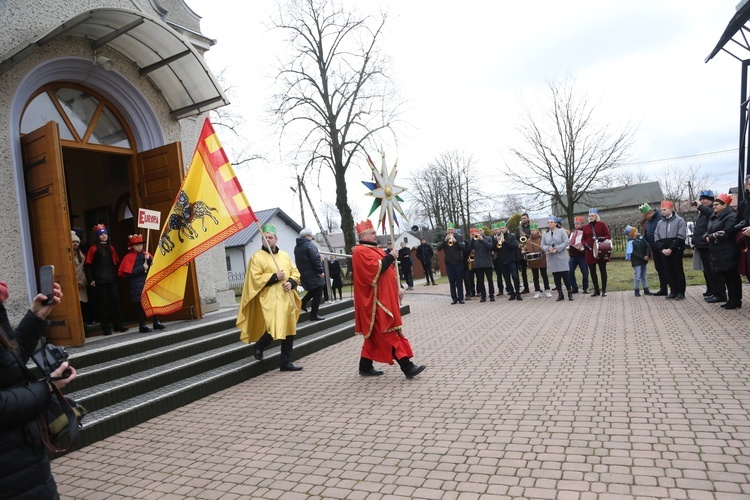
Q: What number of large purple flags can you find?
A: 0